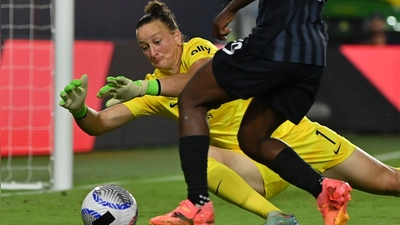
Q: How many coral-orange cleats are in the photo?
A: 2